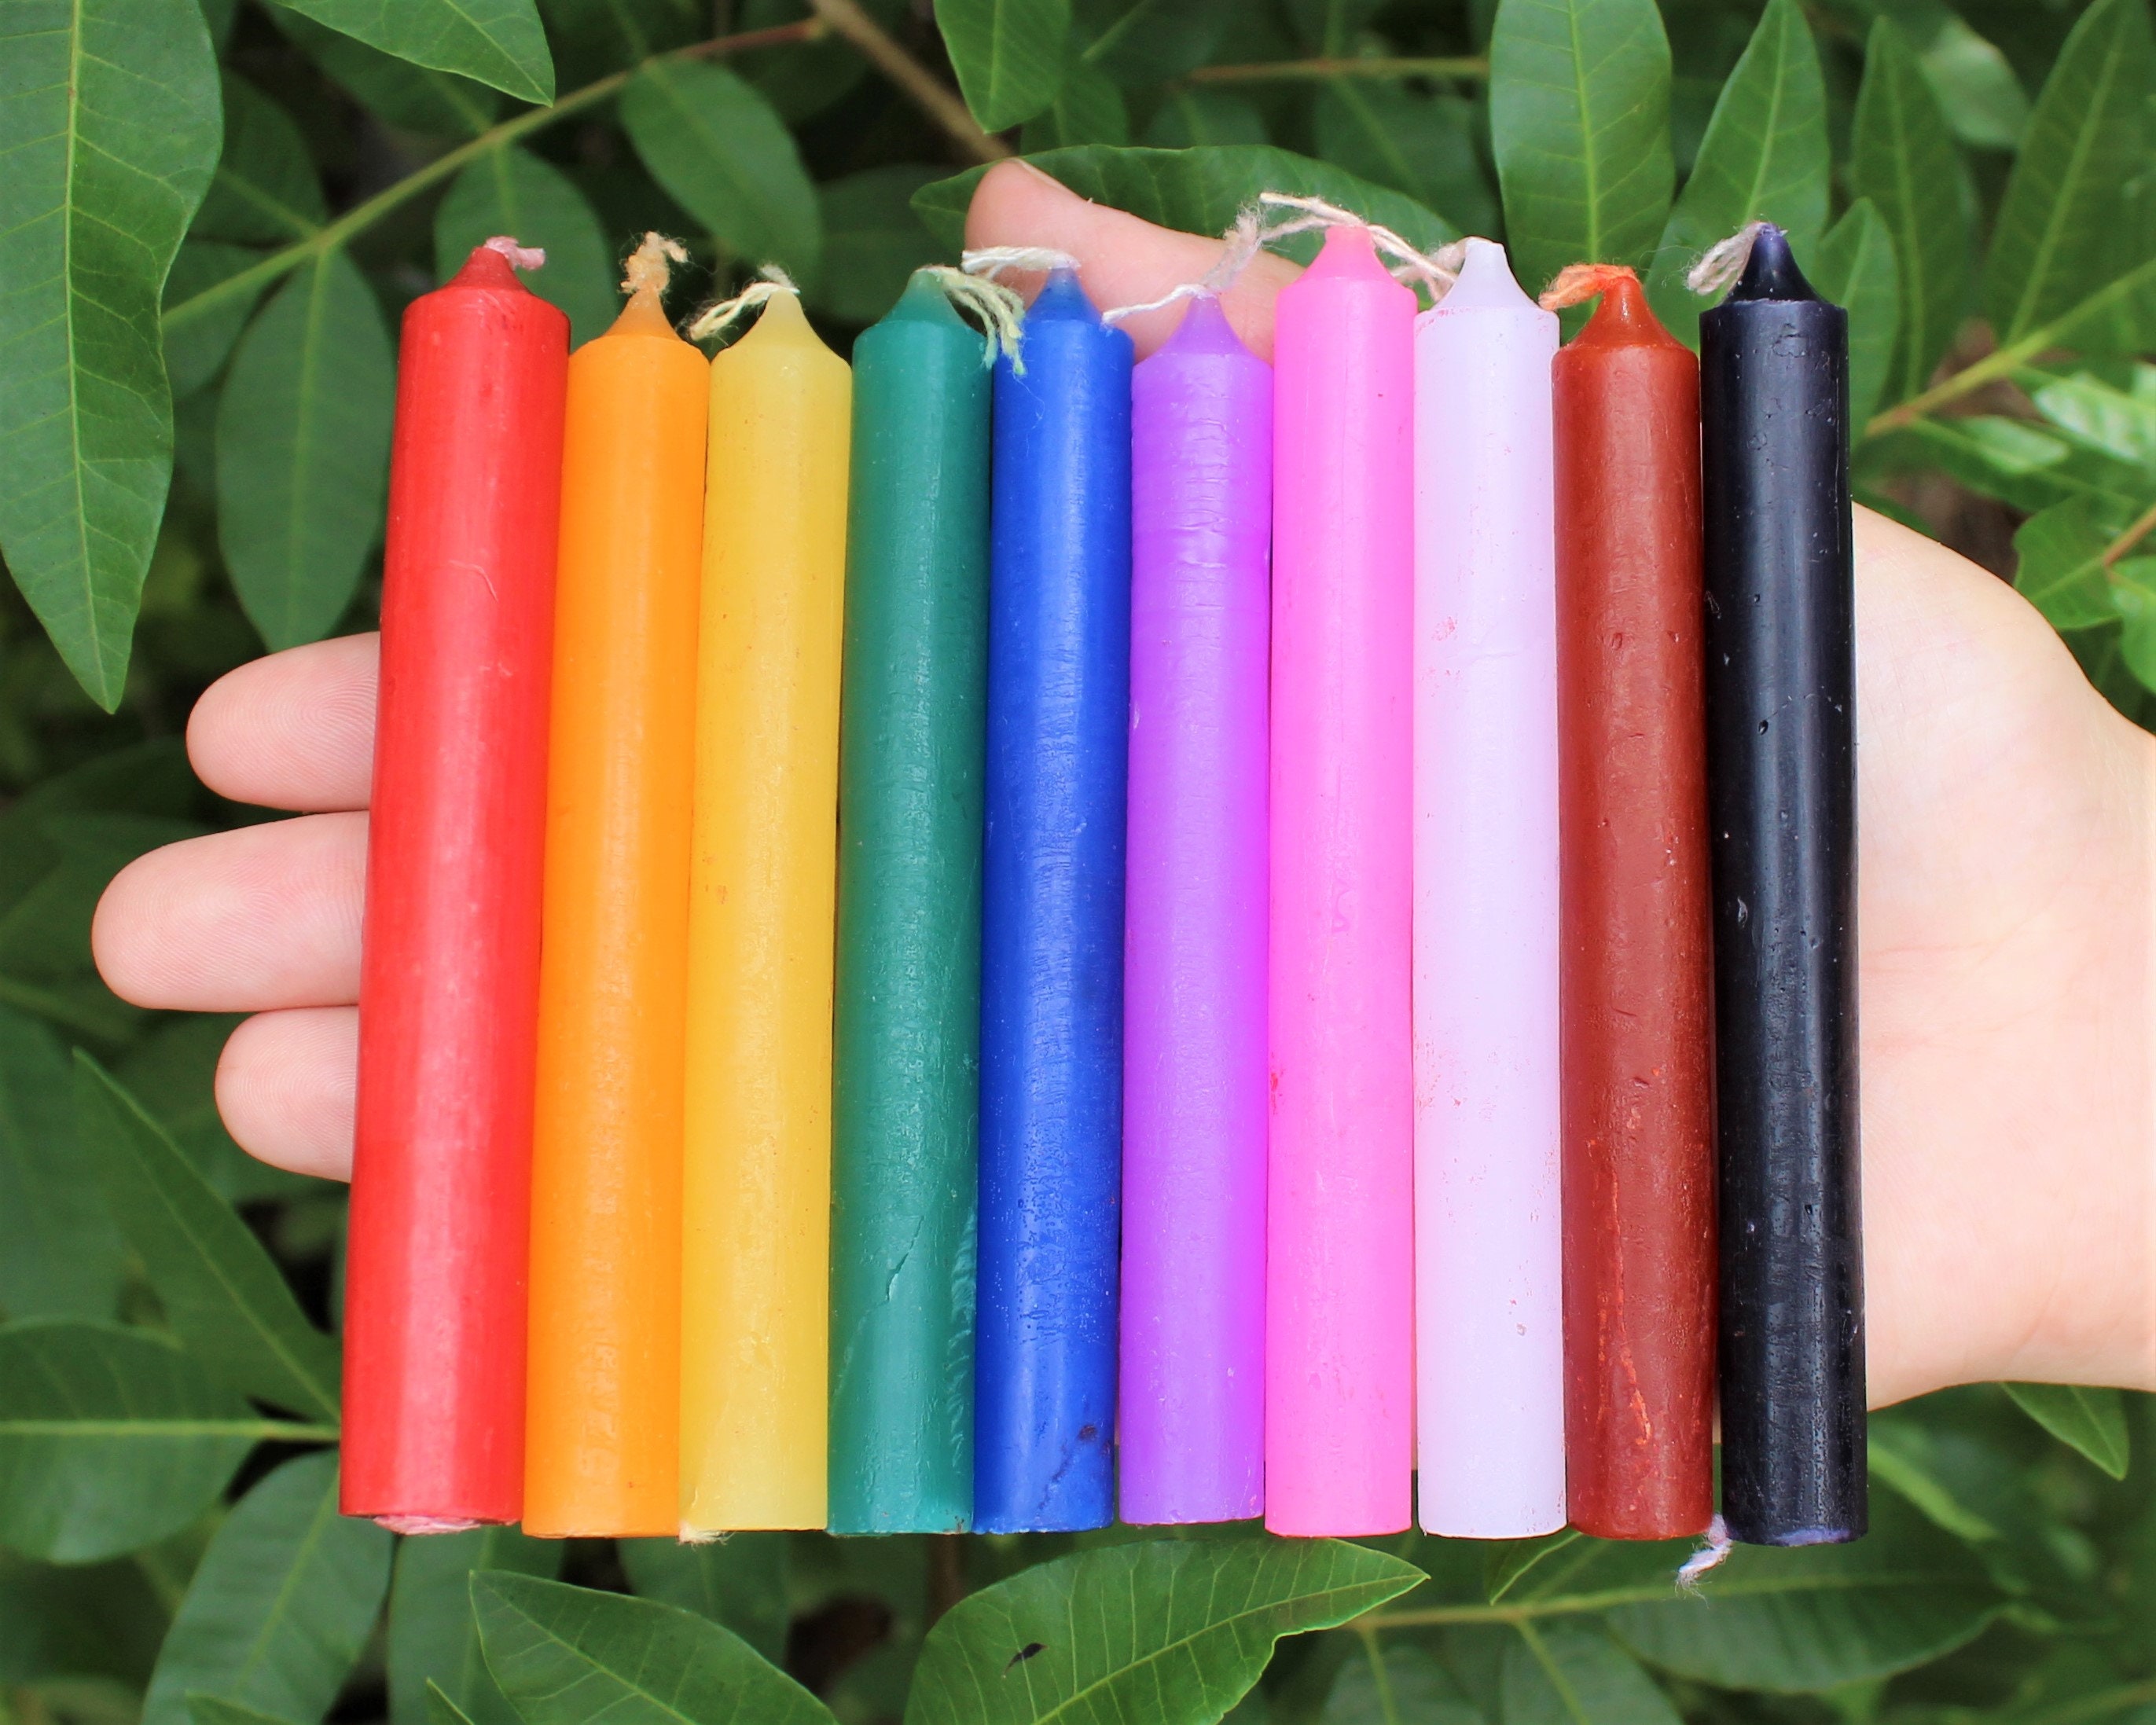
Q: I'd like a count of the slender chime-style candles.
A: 10